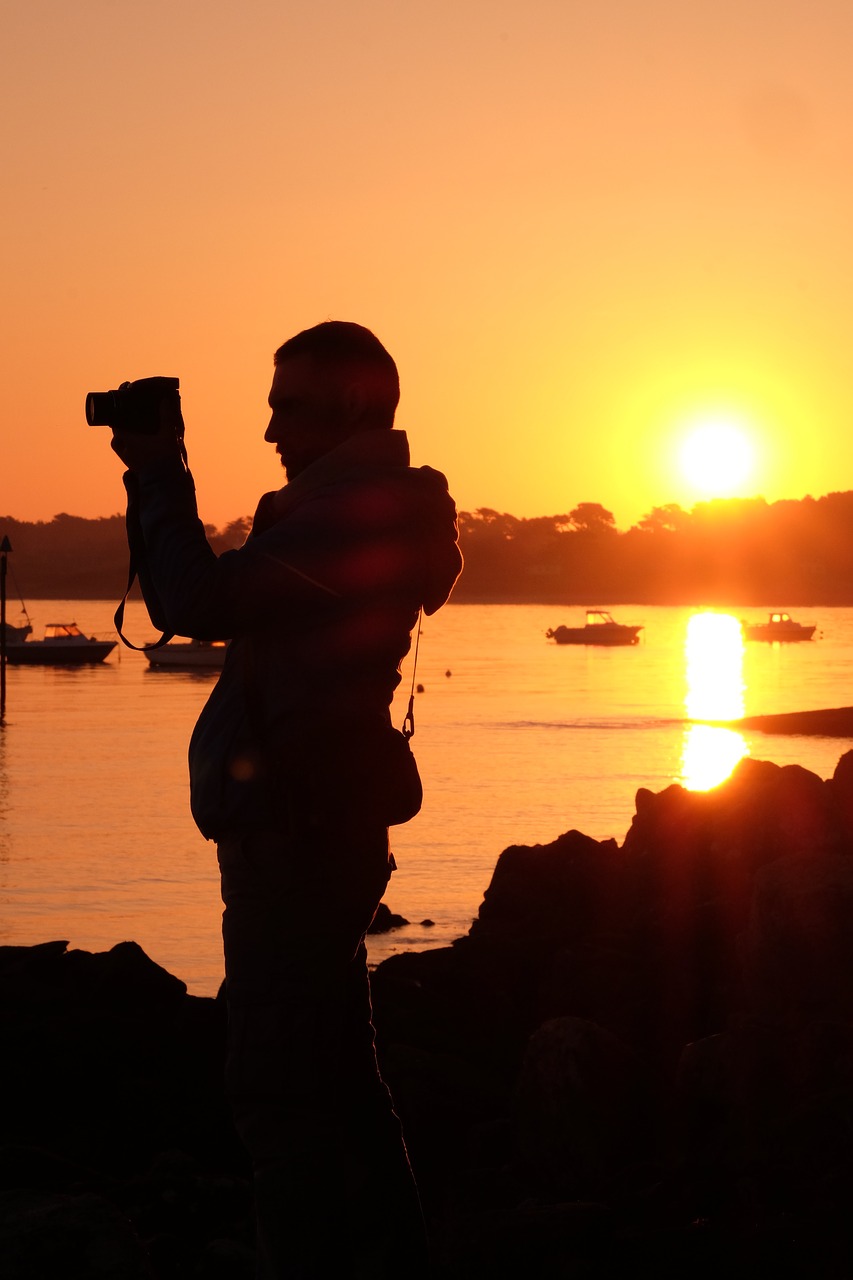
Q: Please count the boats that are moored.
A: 5